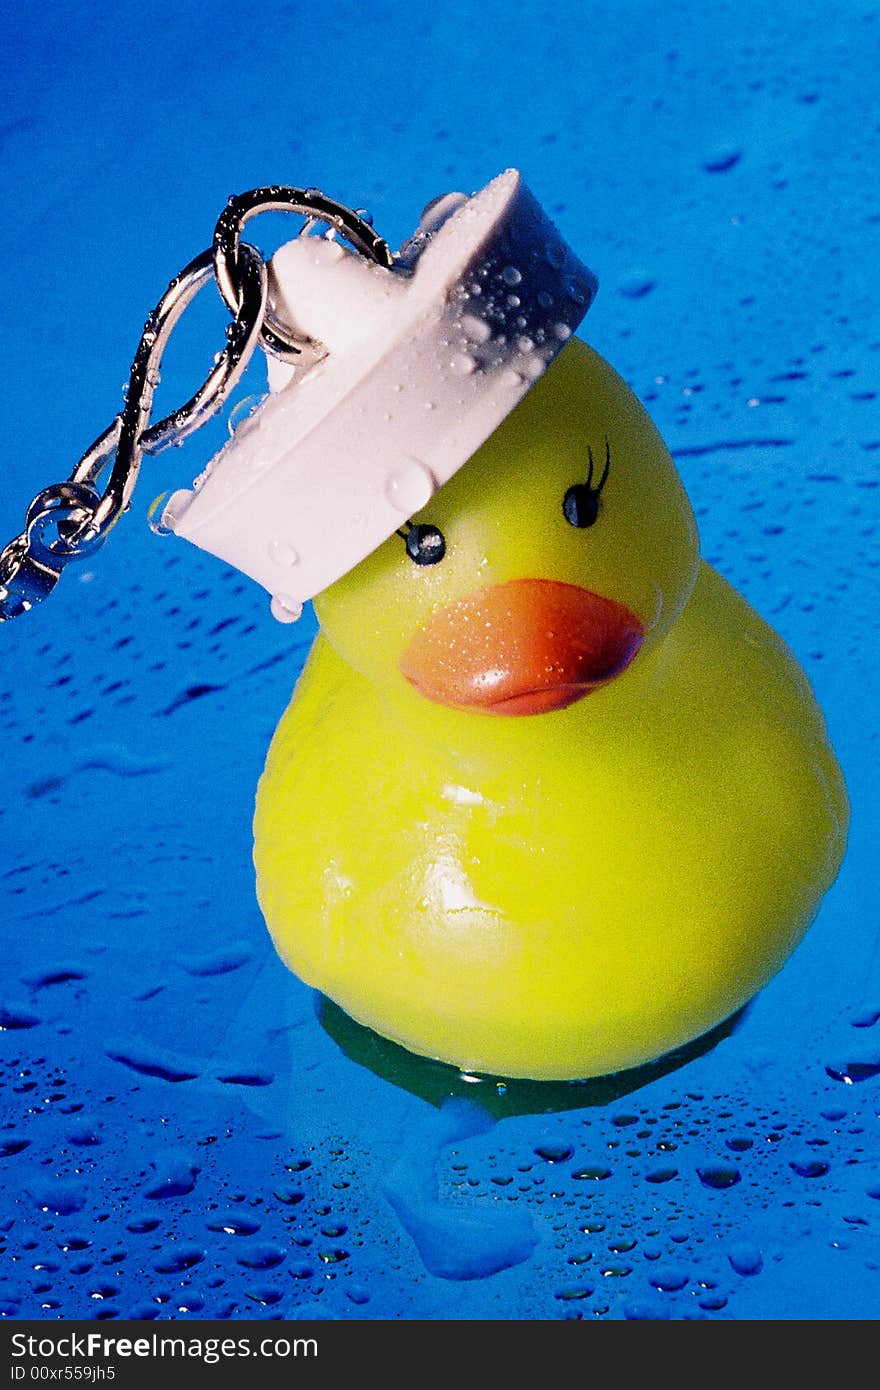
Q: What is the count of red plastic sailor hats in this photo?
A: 0